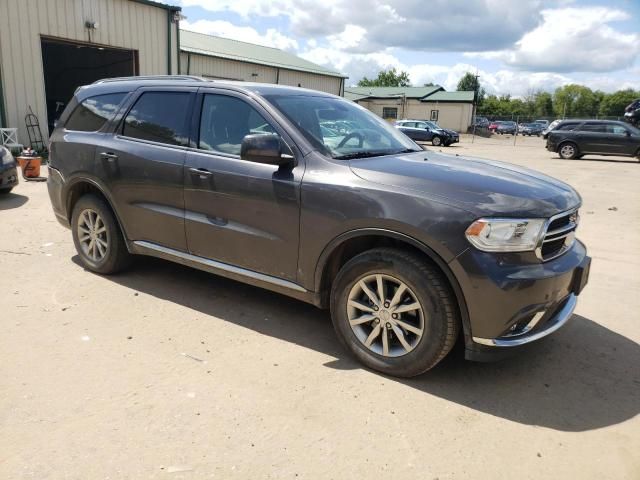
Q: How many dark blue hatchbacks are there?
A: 1